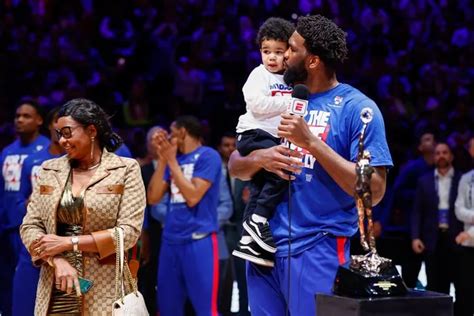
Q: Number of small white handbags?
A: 1